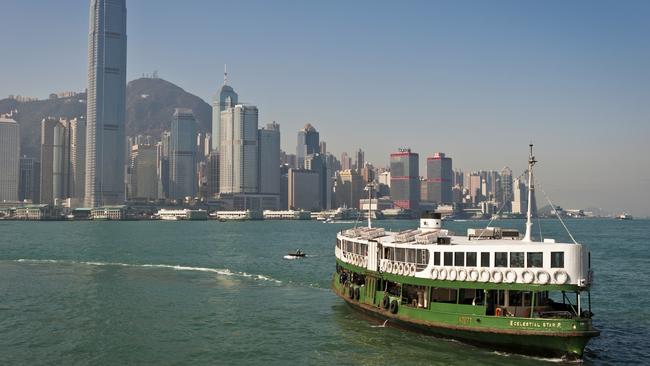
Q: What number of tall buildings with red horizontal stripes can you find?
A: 2